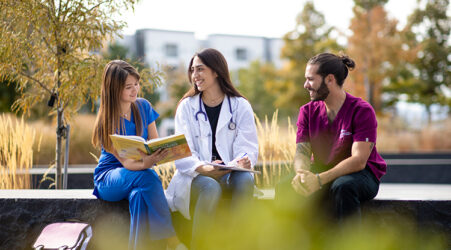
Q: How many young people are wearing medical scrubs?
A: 2